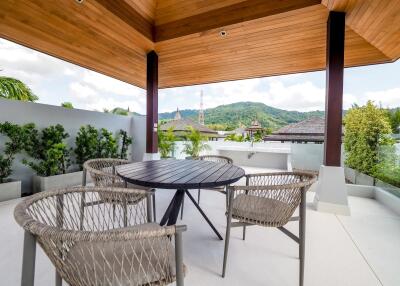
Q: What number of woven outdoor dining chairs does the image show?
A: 4